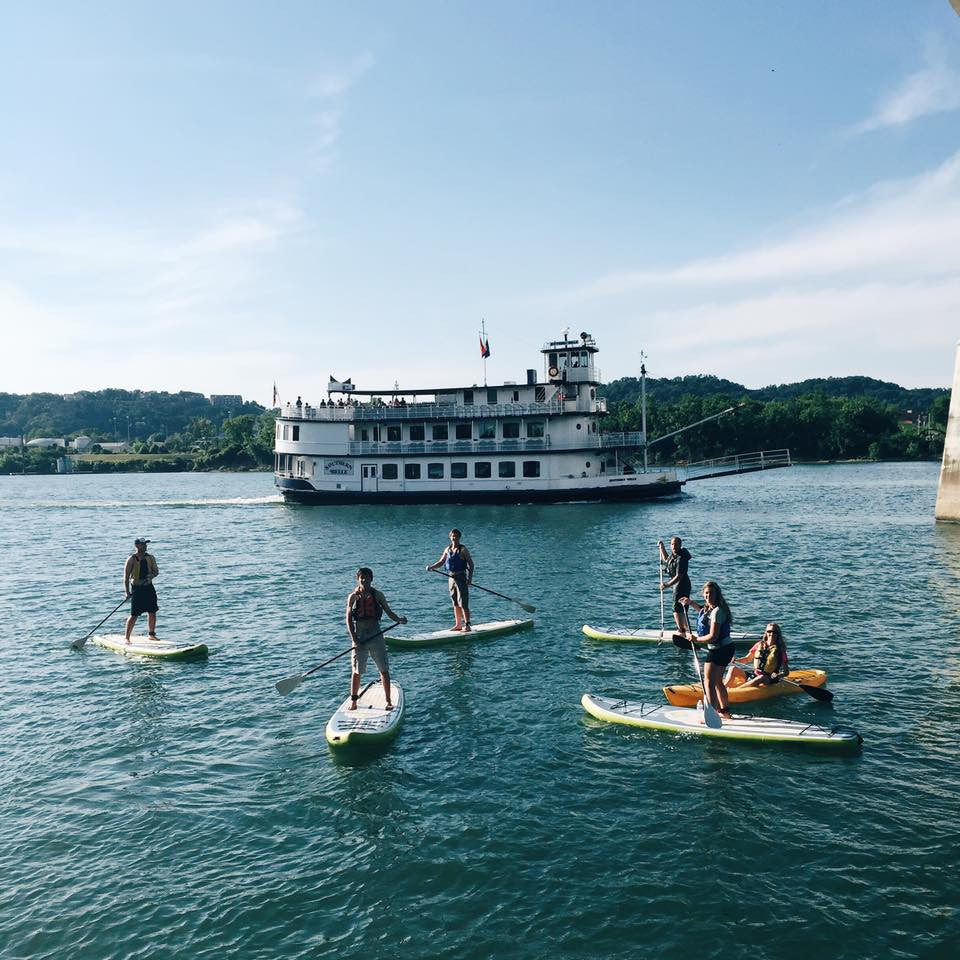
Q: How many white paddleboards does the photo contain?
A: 5